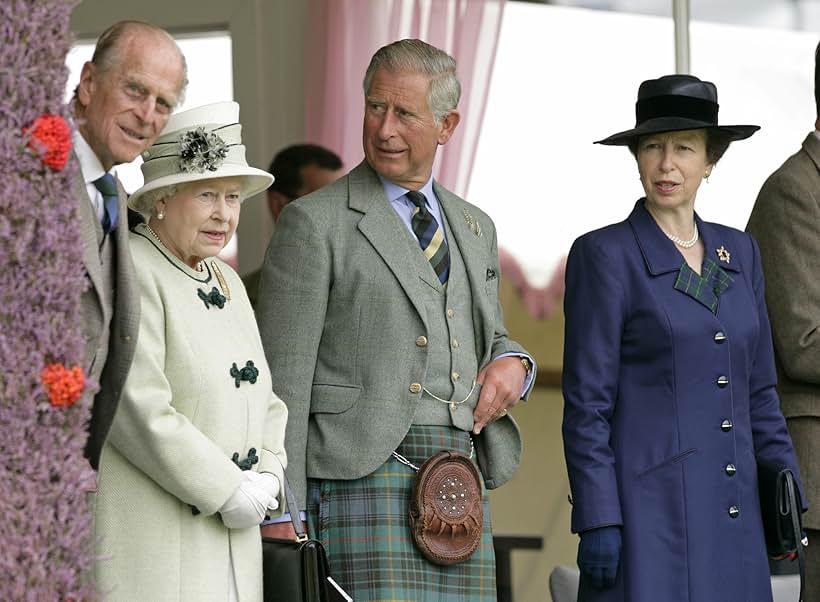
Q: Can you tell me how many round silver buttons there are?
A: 5